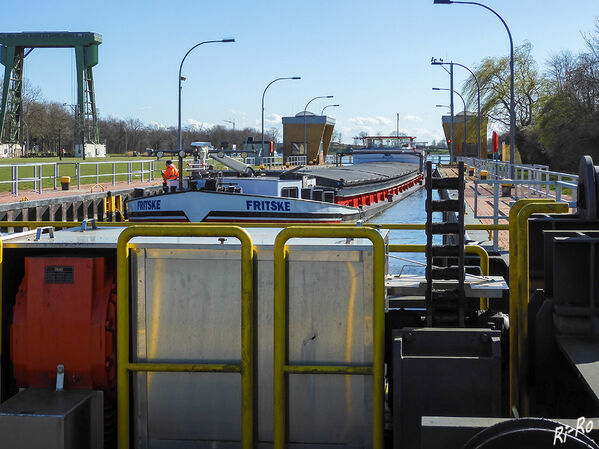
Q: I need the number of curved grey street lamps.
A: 8